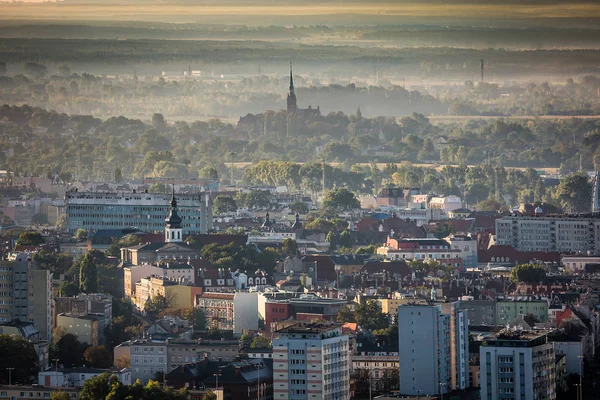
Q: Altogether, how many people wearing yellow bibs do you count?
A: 0